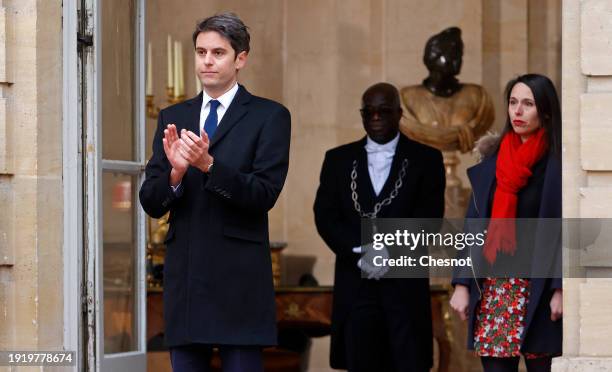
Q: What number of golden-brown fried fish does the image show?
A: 0